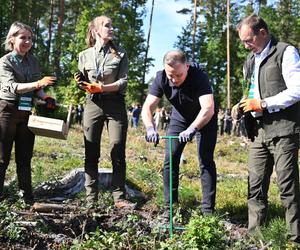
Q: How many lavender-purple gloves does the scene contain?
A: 2